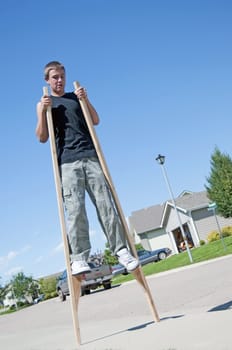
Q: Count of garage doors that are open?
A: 1